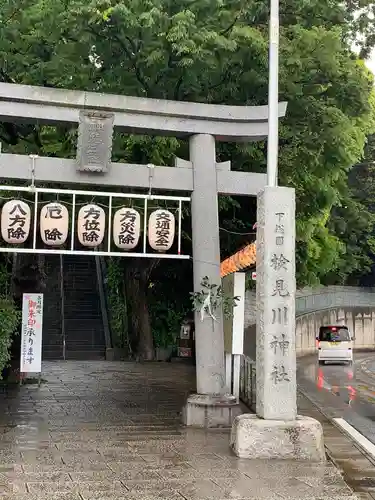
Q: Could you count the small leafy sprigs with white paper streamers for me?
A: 1